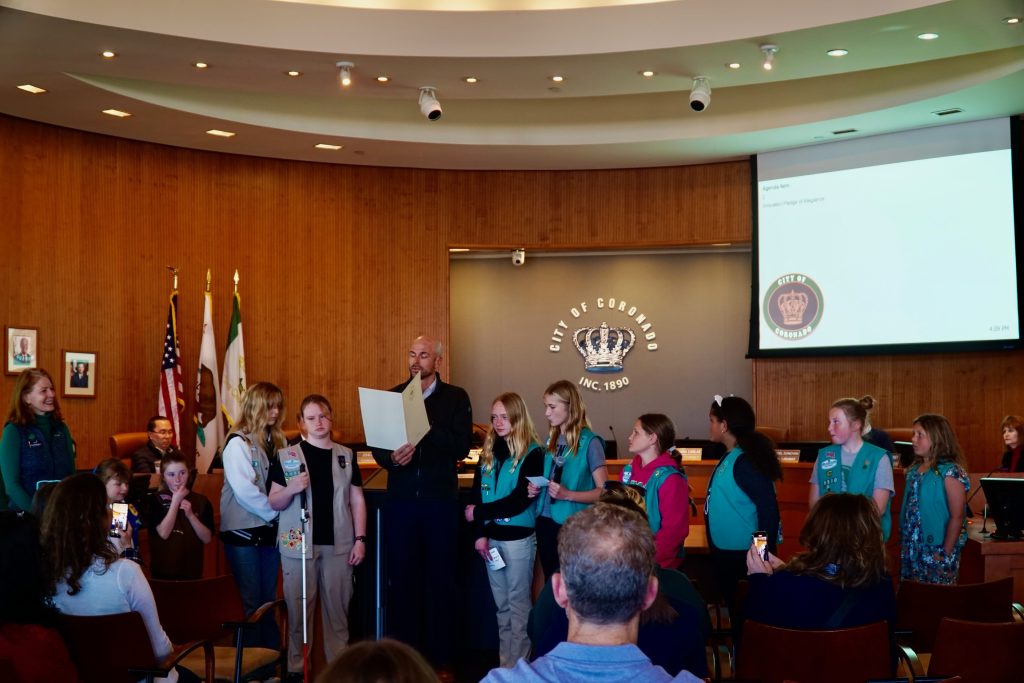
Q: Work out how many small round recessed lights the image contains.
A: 11